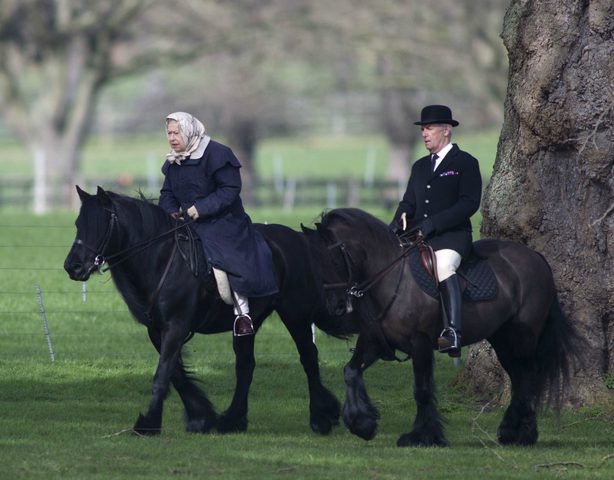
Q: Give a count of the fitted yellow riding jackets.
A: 0